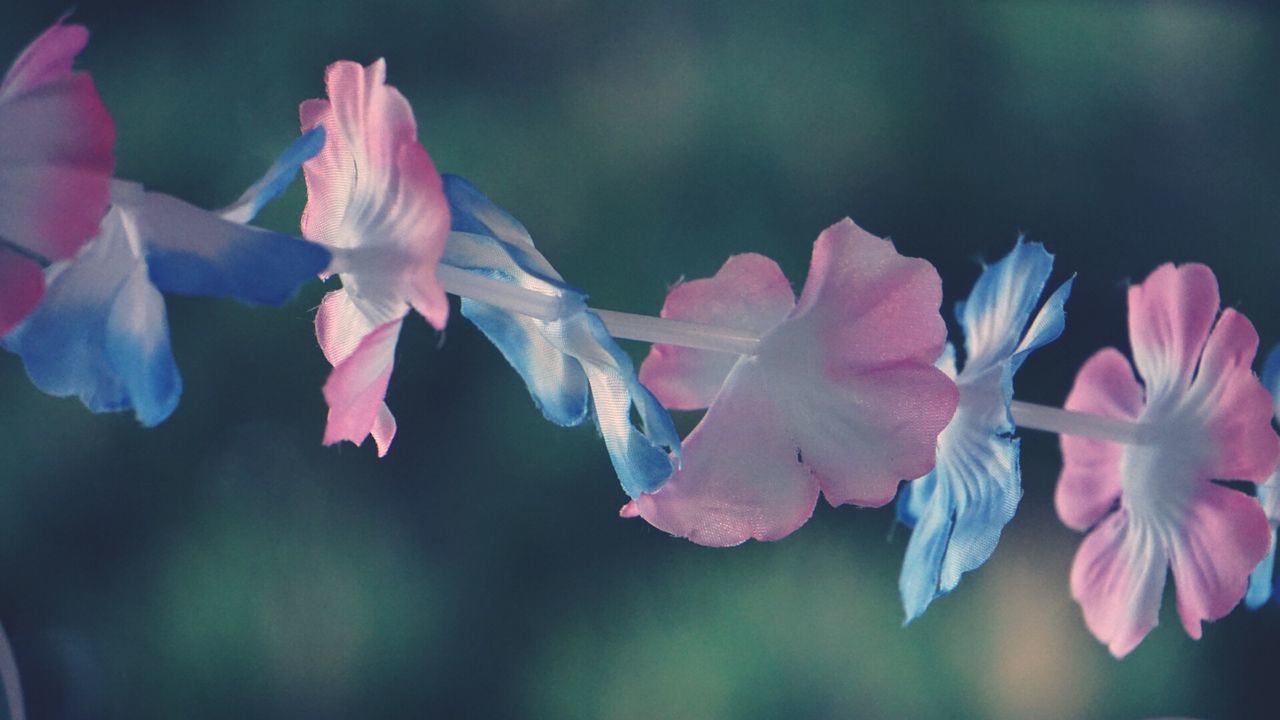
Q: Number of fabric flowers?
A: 8